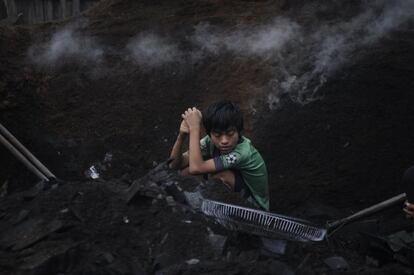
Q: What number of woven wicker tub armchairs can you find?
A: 0